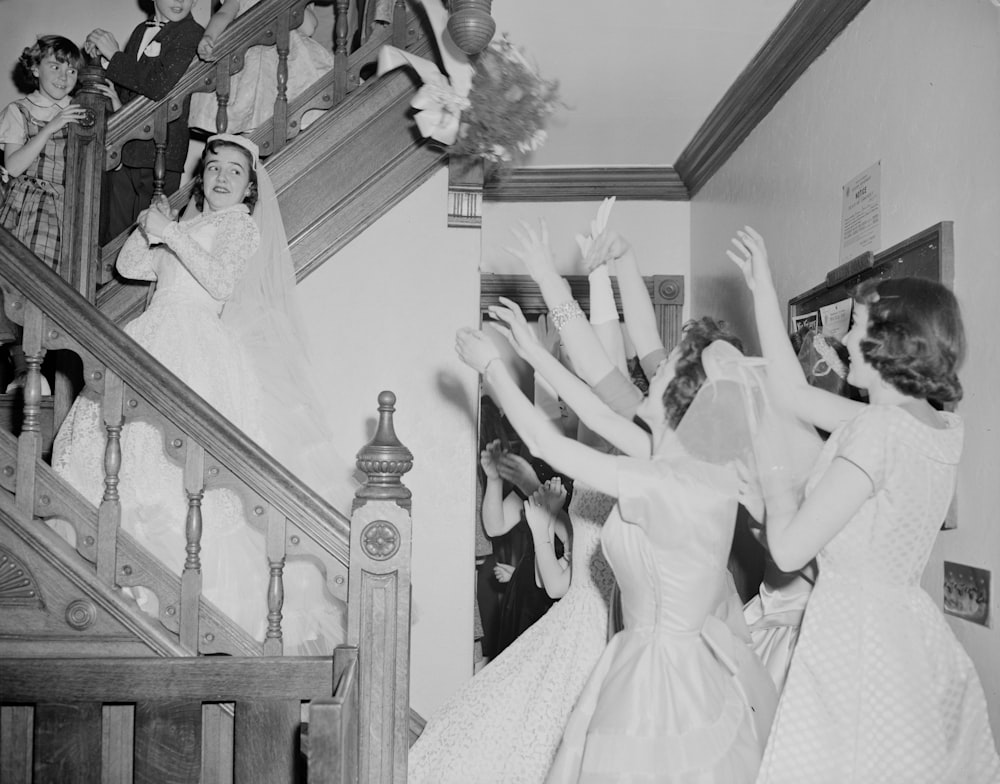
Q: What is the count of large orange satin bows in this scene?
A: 0